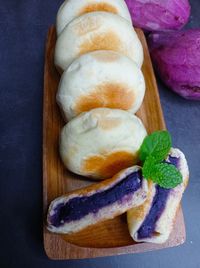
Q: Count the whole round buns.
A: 4